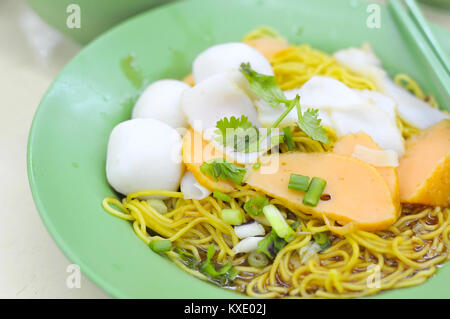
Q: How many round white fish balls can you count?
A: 3